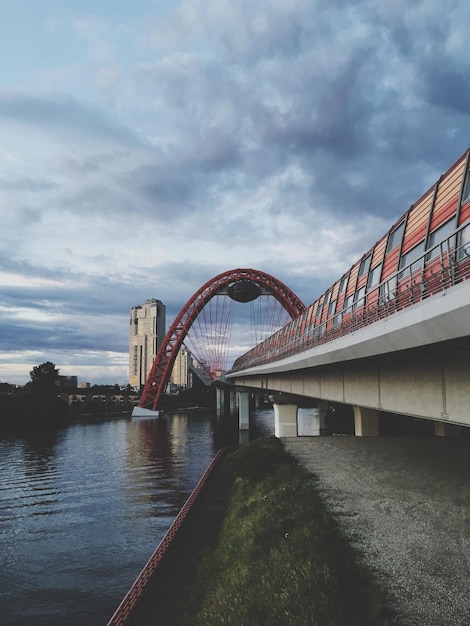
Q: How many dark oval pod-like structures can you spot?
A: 1